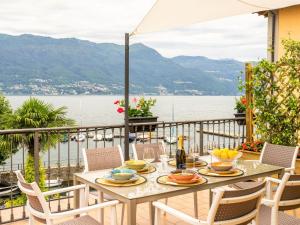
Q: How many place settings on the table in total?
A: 5